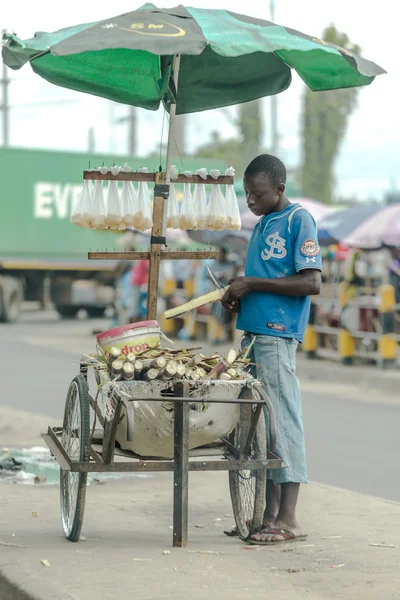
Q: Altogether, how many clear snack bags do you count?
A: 10